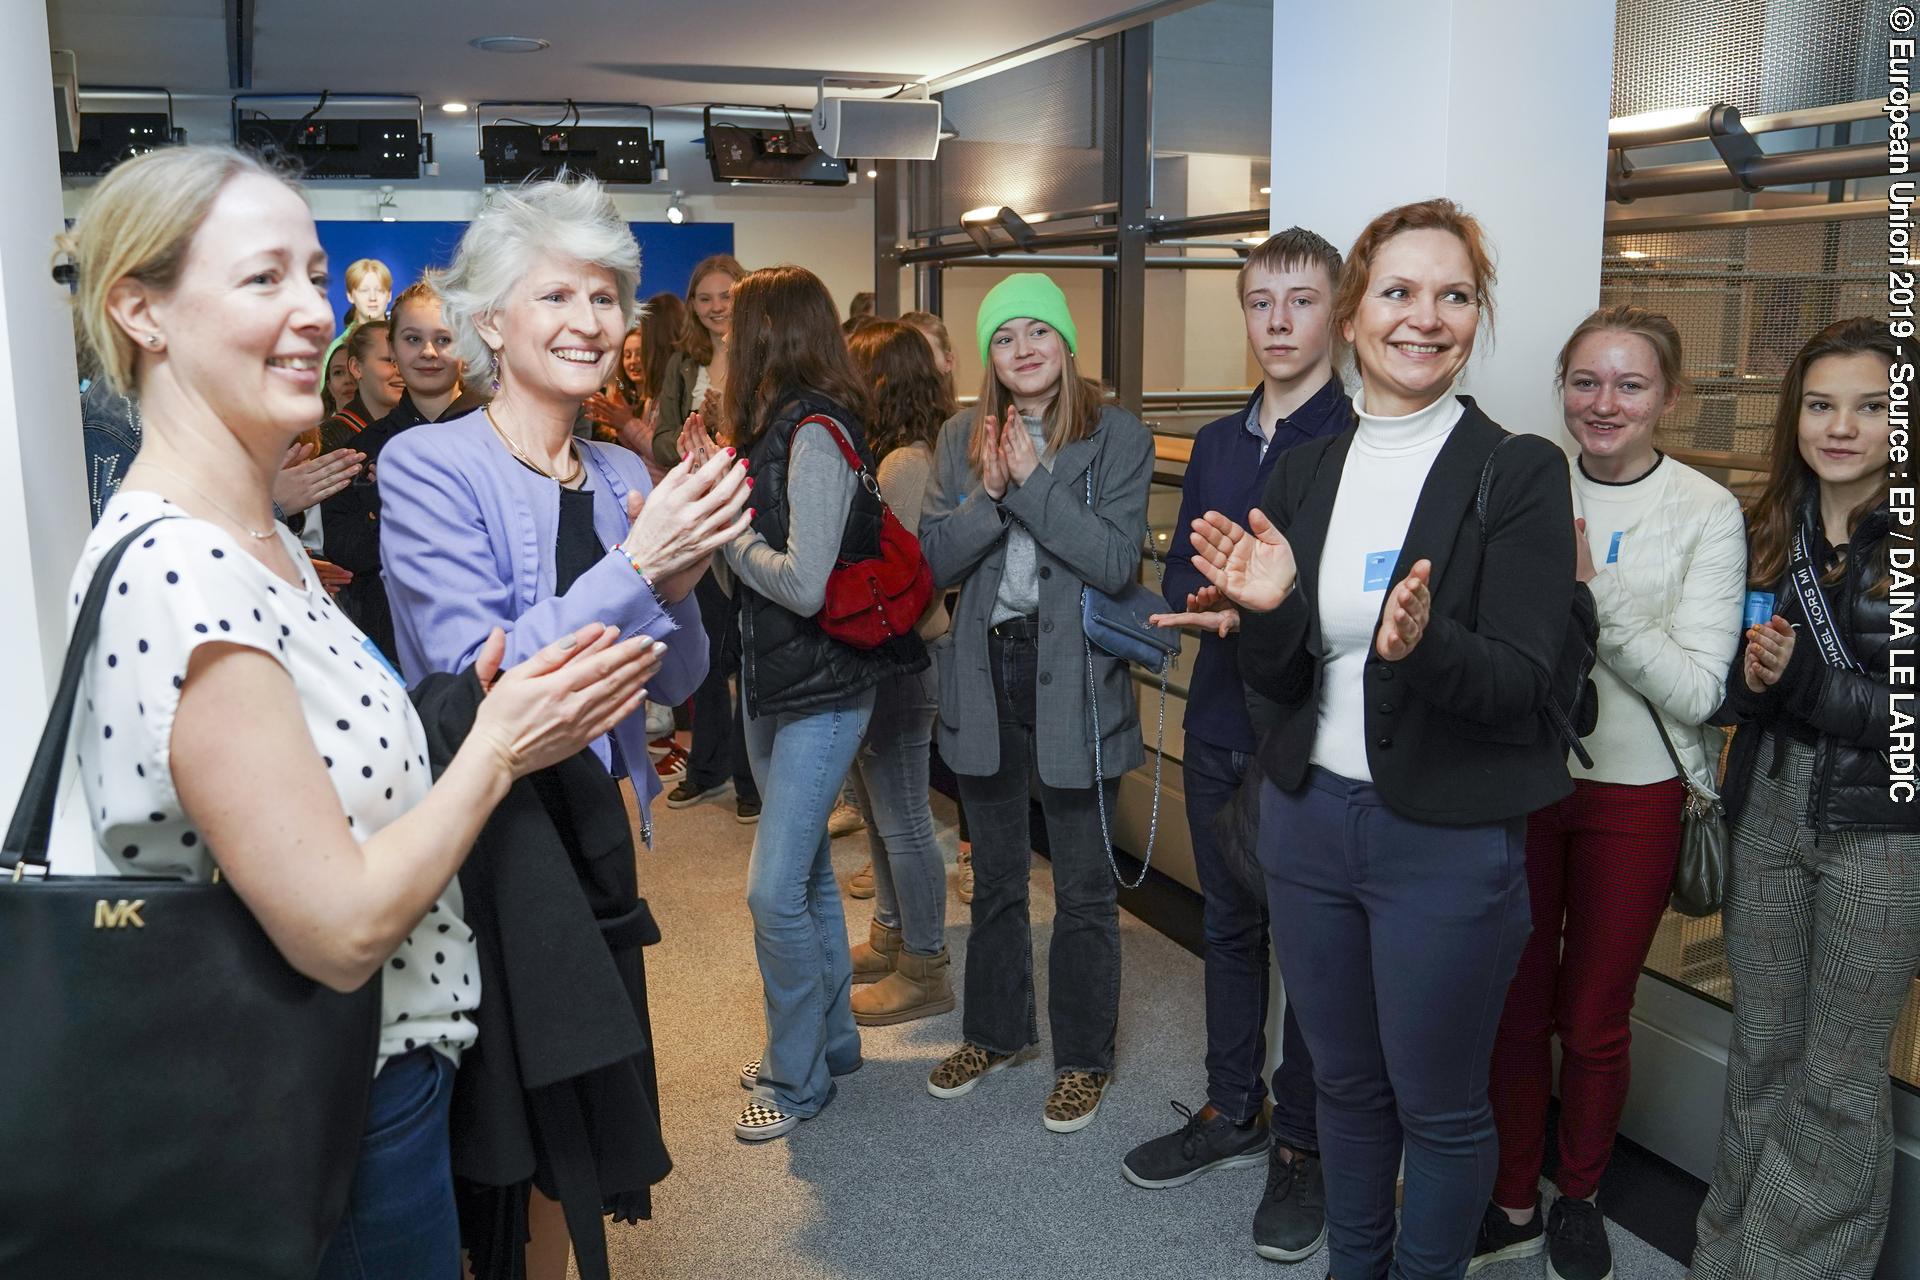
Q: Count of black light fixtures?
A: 4